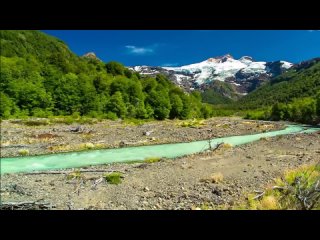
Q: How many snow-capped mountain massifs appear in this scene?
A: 1